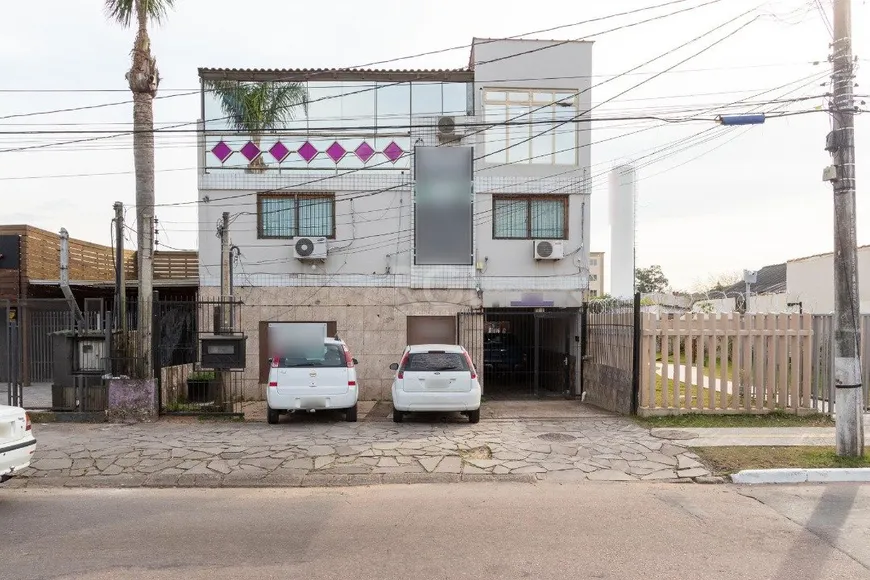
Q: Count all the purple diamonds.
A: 7